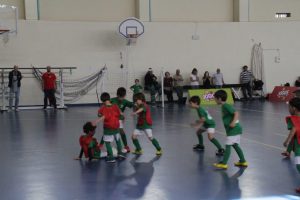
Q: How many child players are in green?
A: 4